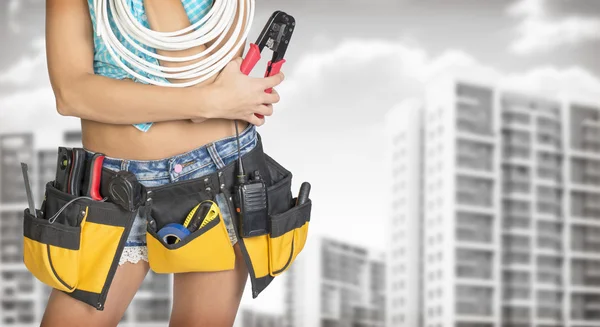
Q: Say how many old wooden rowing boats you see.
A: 0